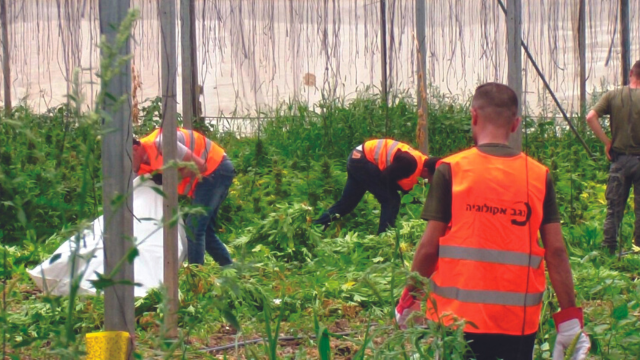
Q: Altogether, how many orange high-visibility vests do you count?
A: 3